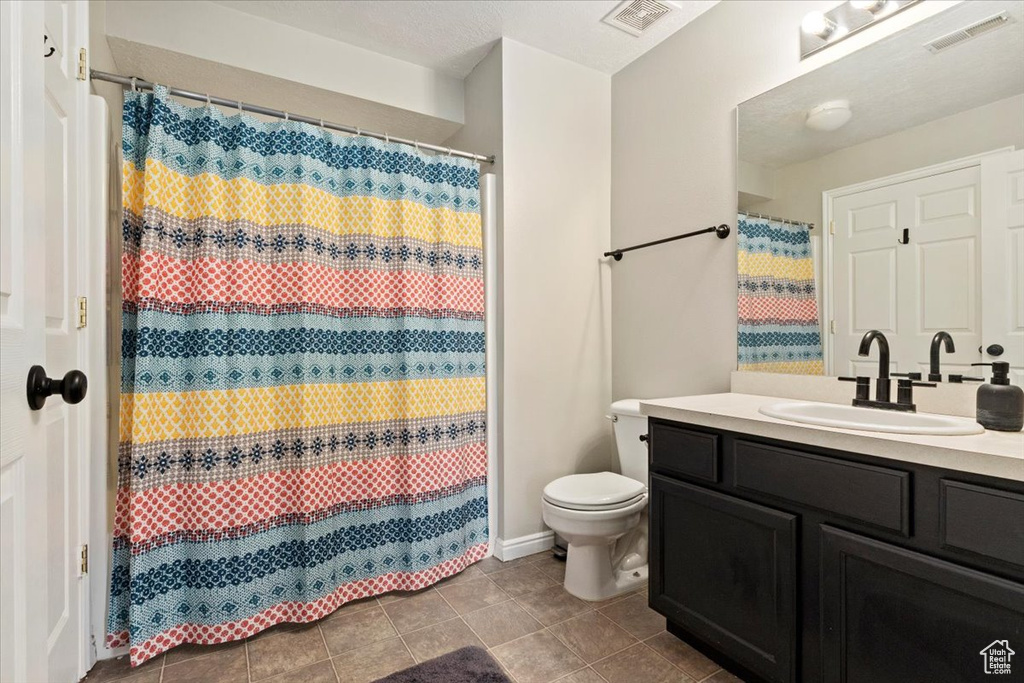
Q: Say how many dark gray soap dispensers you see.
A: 1